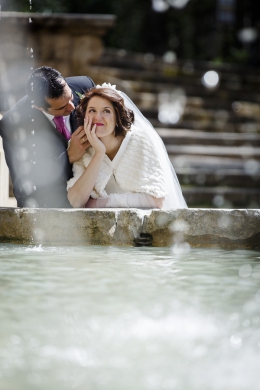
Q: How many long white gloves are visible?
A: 1